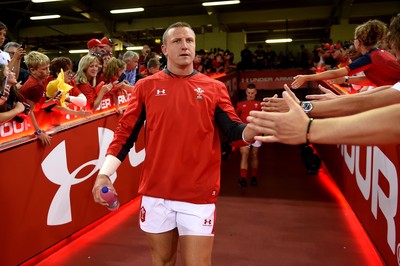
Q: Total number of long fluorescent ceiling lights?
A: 7